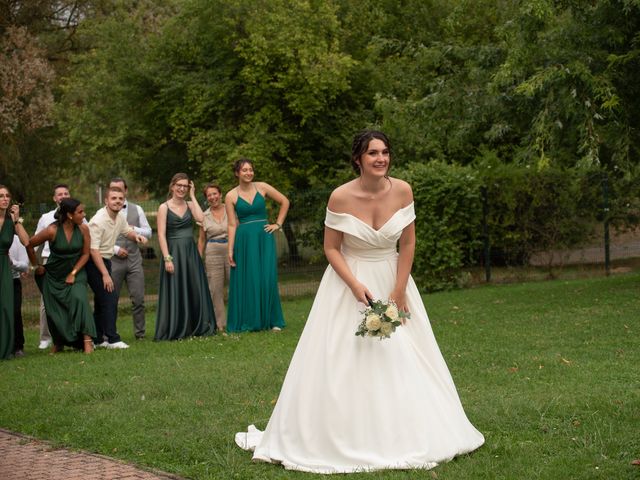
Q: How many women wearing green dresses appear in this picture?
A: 4